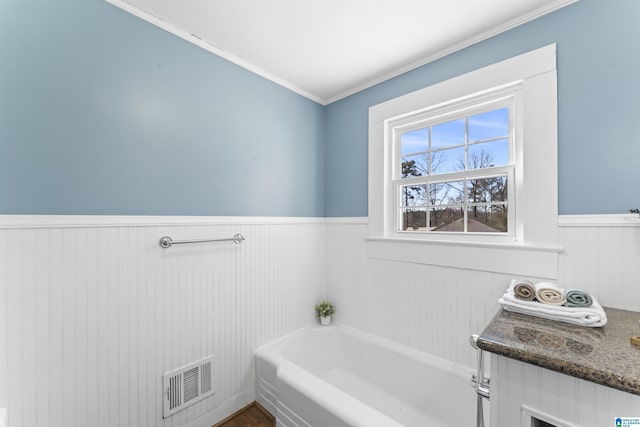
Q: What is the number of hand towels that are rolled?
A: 3